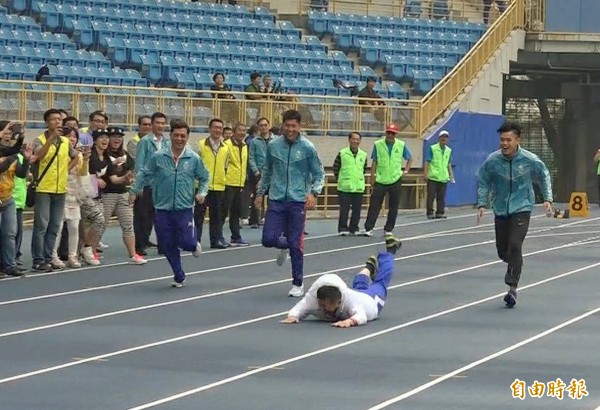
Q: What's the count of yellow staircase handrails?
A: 1